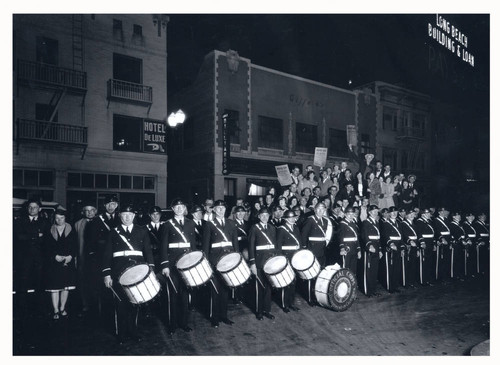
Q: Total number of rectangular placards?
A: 3